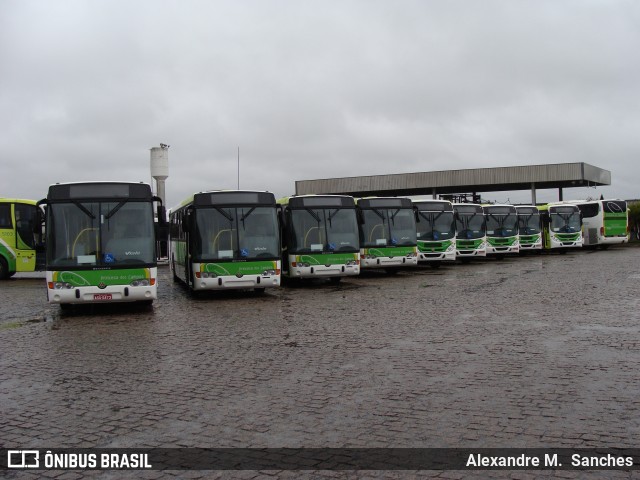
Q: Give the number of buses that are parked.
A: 11